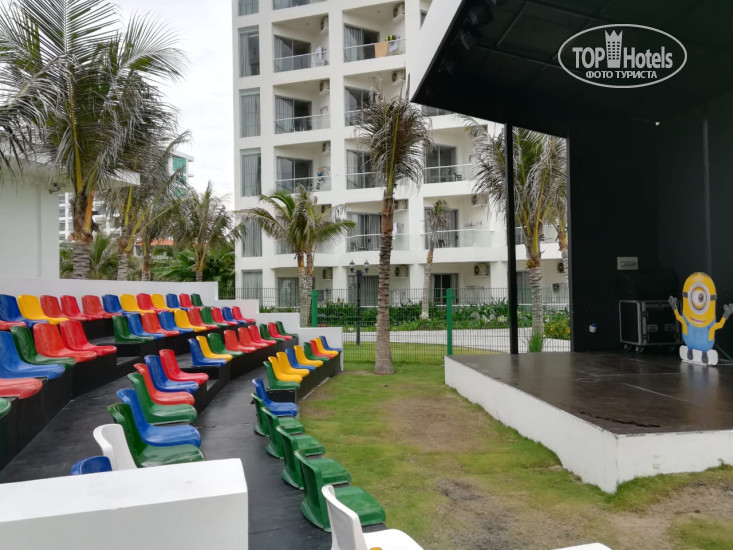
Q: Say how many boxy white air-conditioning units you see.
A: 12